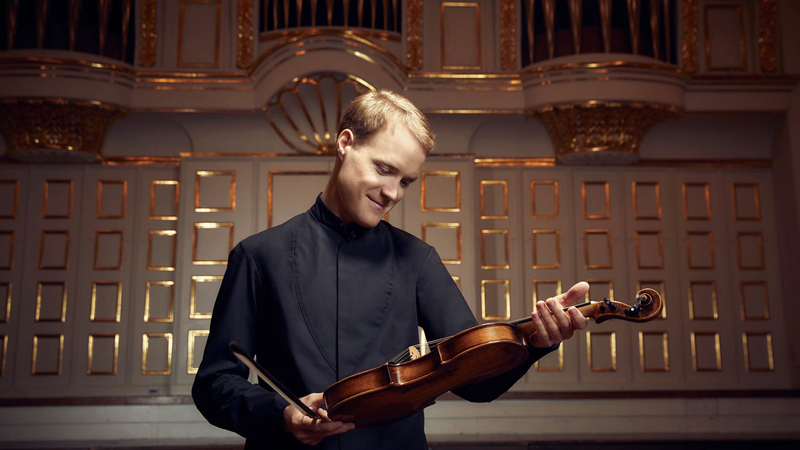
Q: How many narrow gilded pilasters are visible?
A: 6